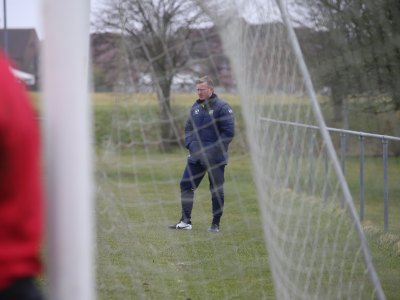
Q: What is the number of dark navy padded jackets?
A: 1